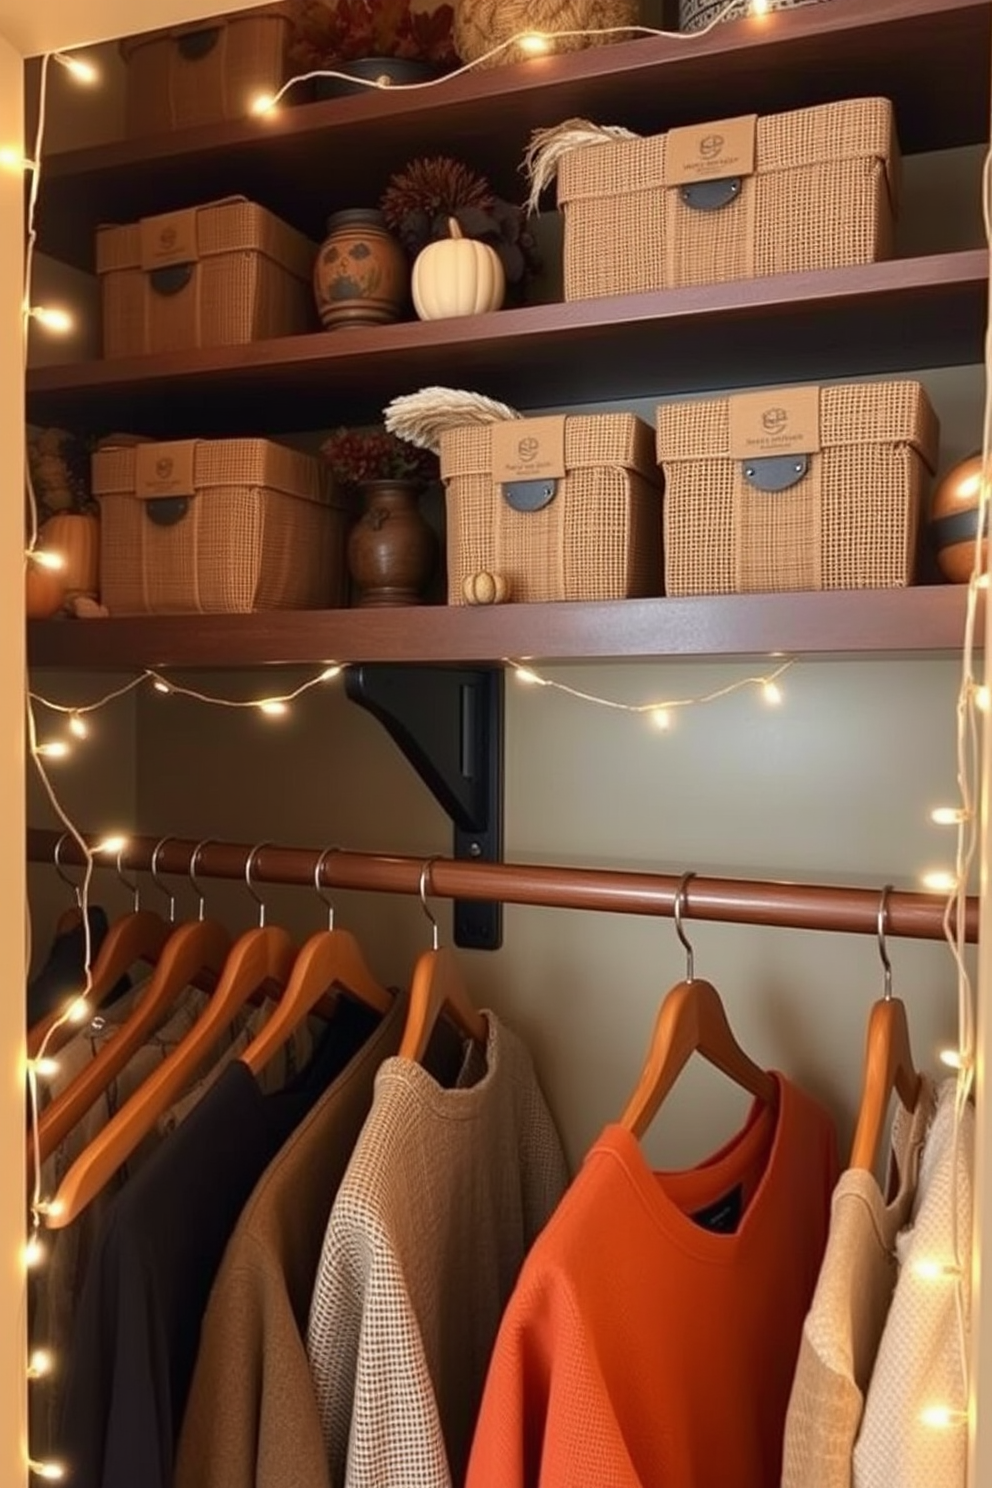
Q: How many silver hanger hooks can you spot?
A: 9